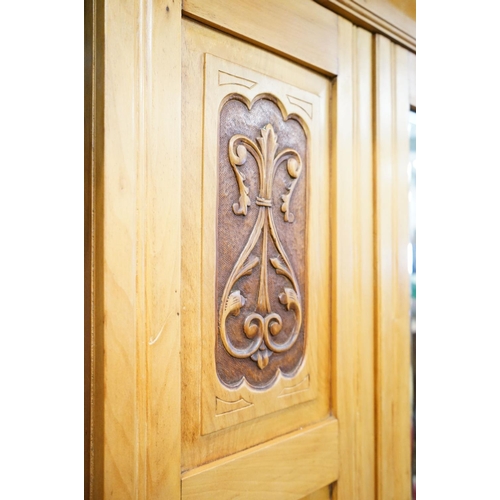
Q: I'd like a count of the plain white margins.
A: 2